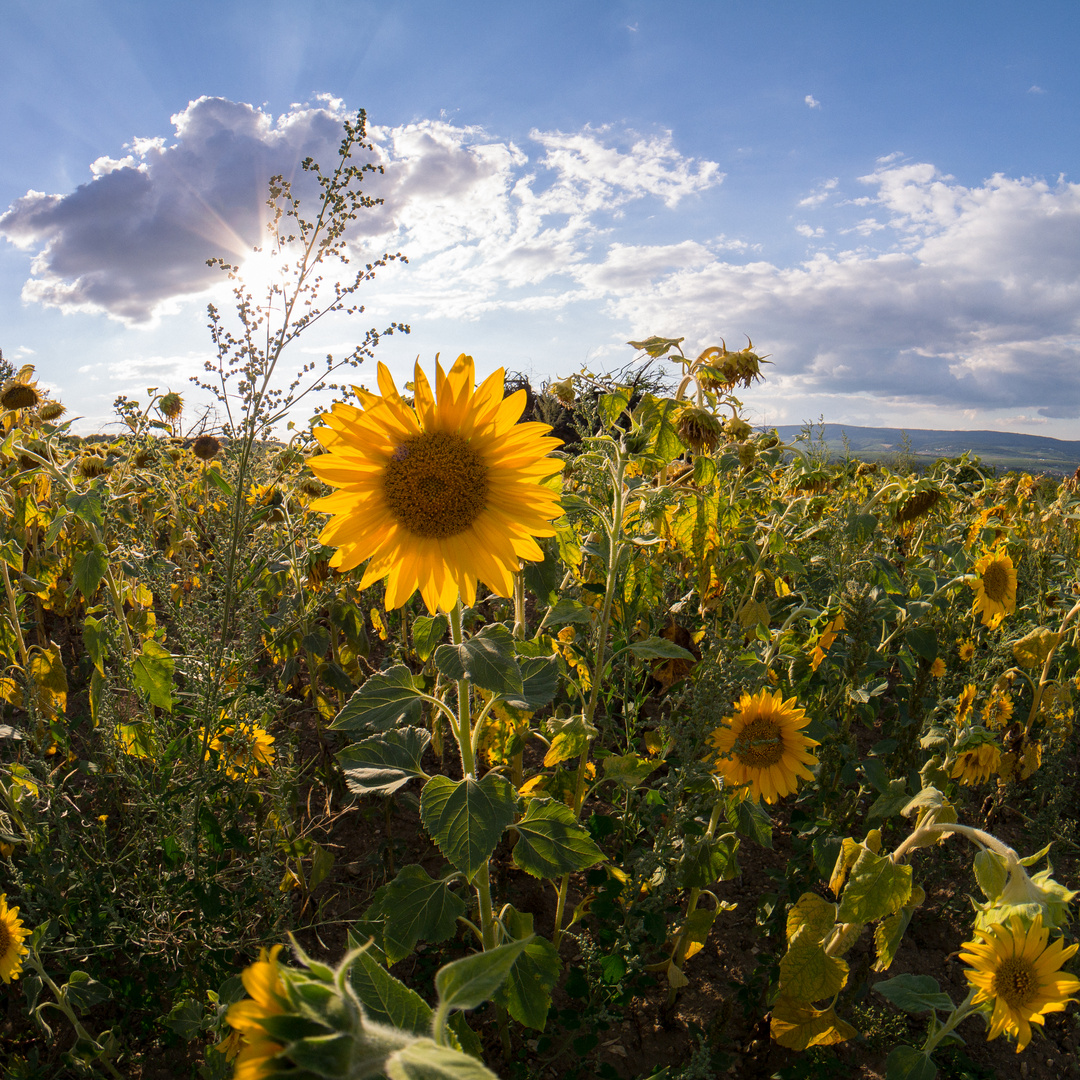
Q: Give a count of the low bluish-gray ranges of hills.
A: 1